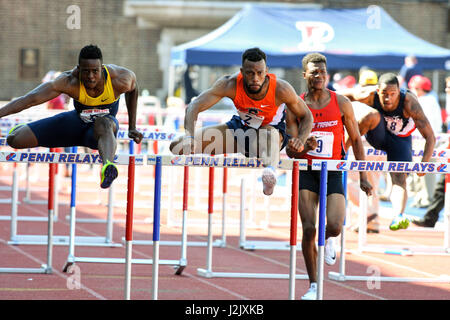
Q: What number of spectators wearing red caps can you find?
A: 2